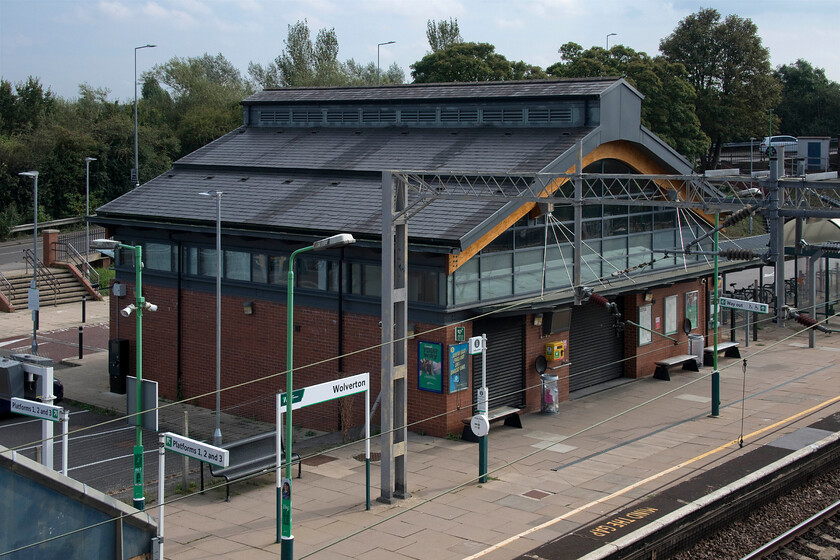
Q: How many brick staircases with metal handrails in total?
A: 1